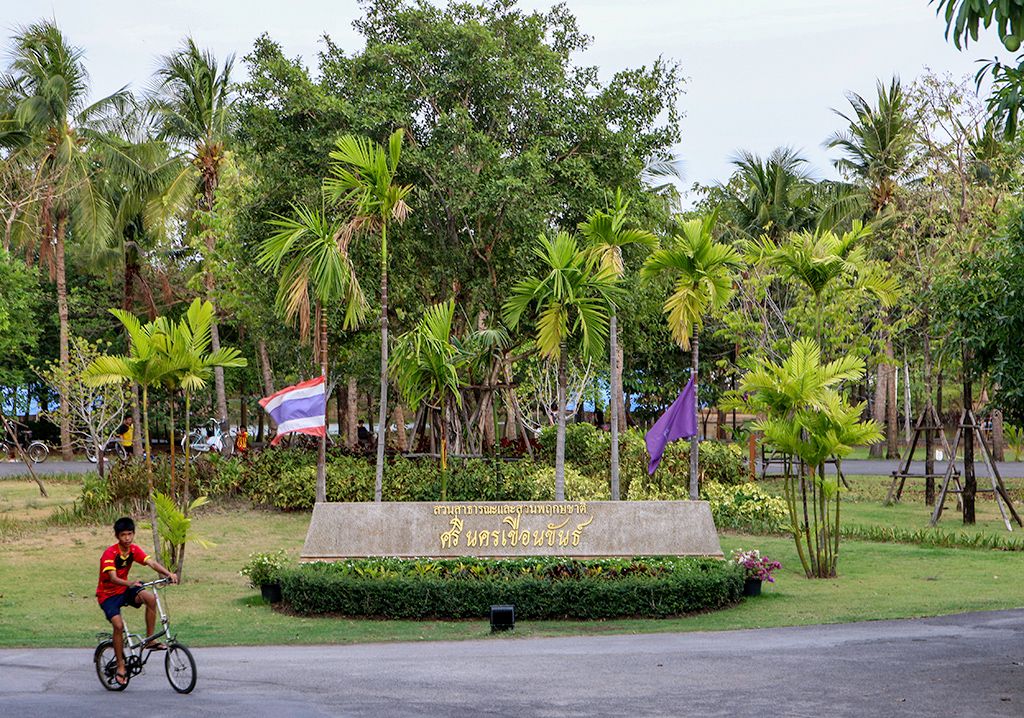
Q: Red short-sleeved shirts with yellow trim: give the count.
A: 1